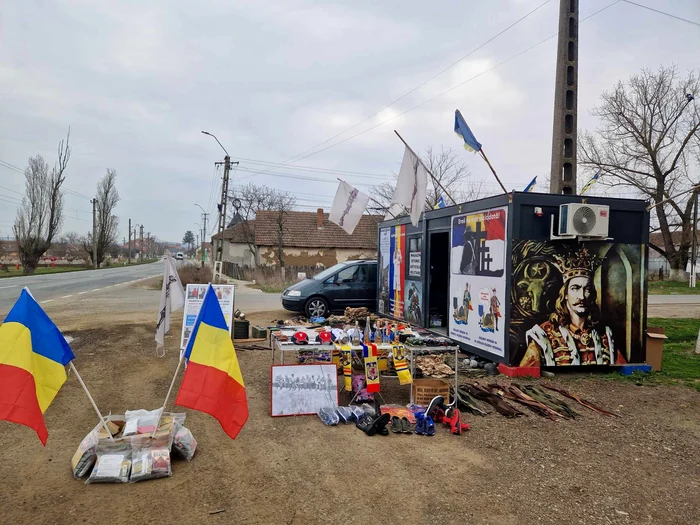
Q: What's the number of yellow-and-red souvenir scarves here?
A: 3